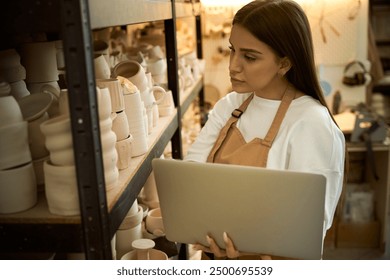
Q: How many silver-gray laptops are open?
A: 1